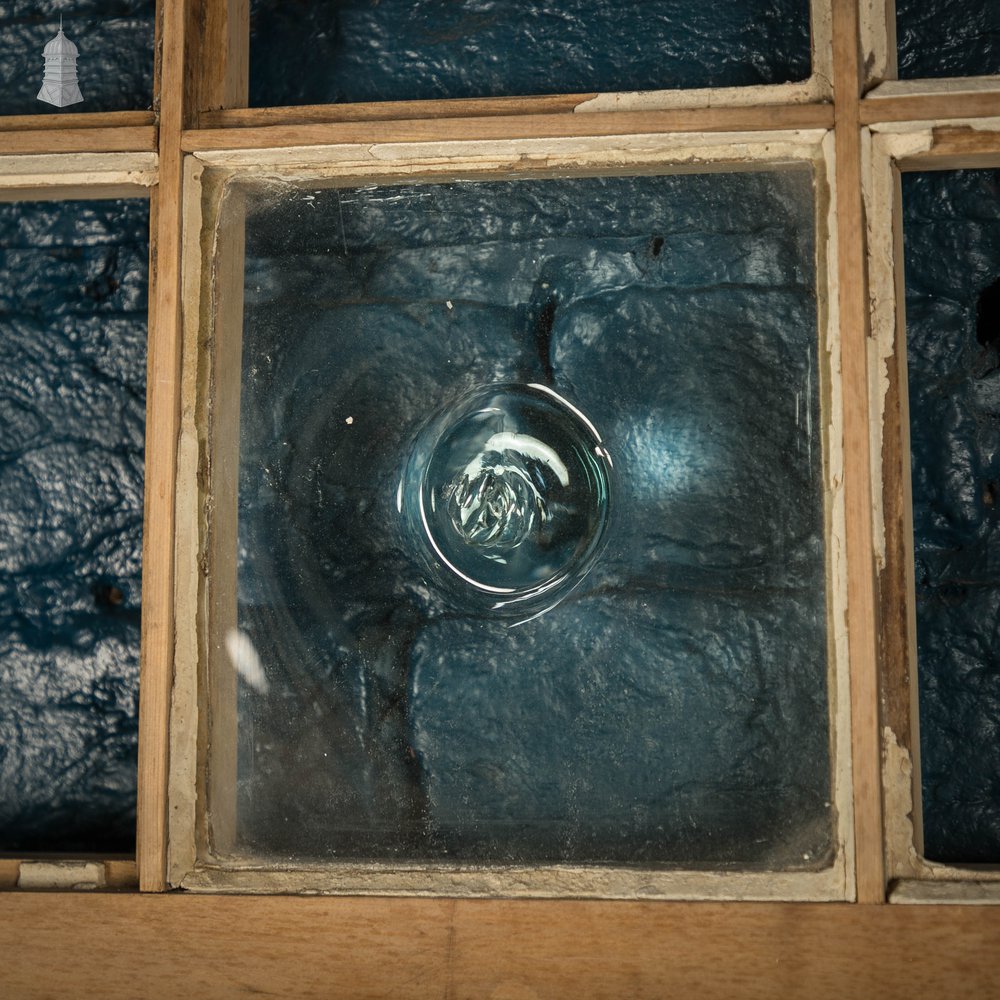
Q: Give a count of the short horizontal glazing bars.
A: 3